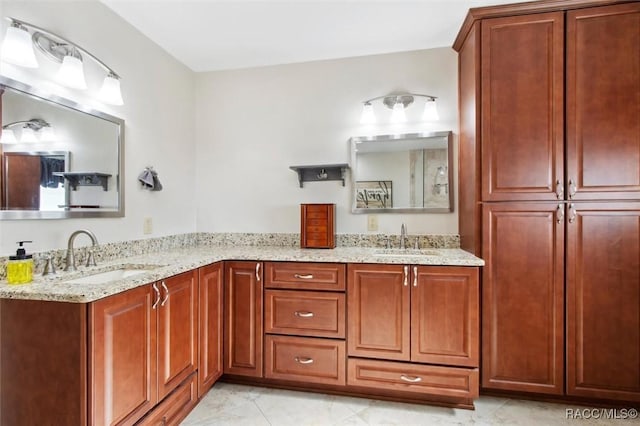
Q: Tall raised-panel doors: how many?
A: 4